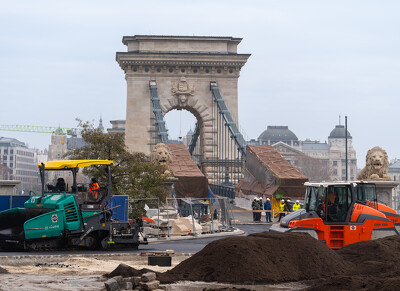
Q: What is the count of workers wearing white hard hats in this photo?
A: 7